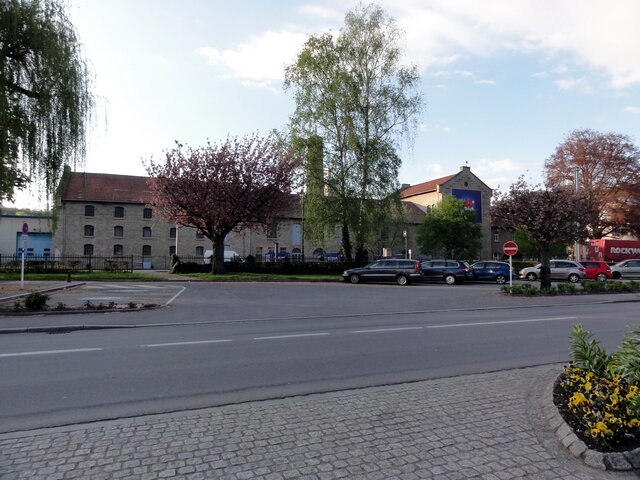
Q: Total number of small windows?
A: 13